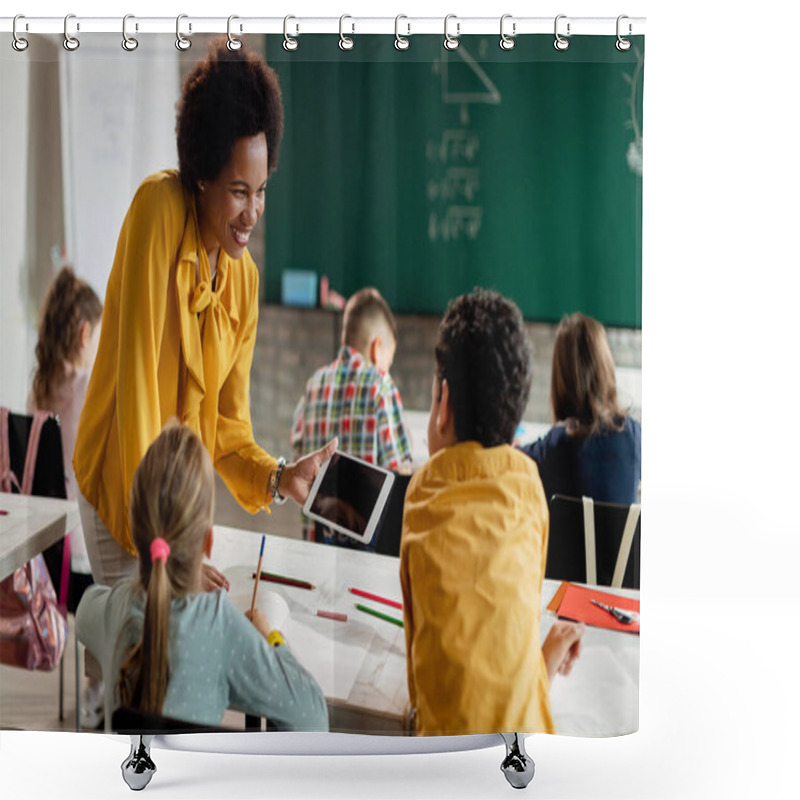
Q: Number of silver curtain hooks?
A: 12